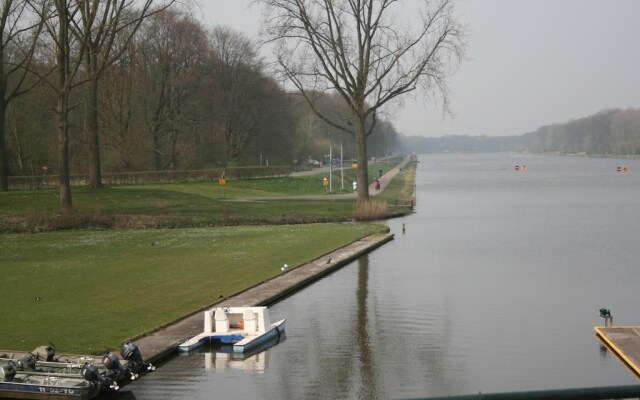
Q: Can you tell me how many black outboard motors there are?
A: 3